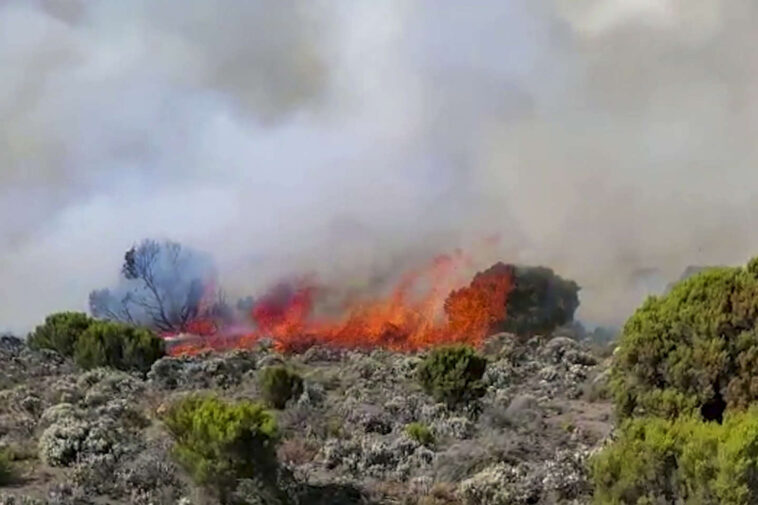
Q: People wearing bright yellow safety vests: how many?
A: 0